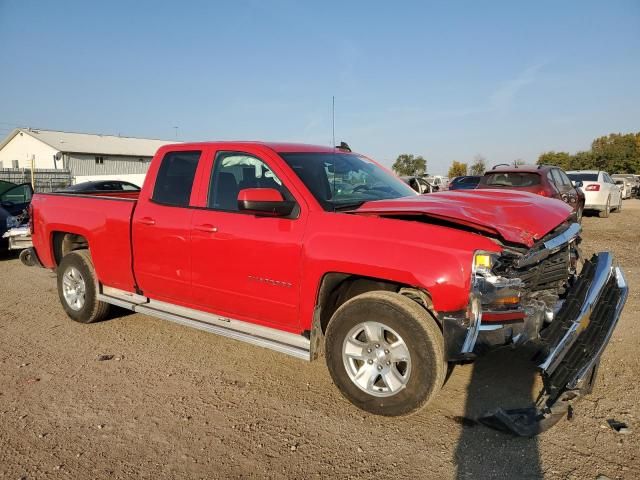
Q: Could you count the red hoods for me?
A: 1